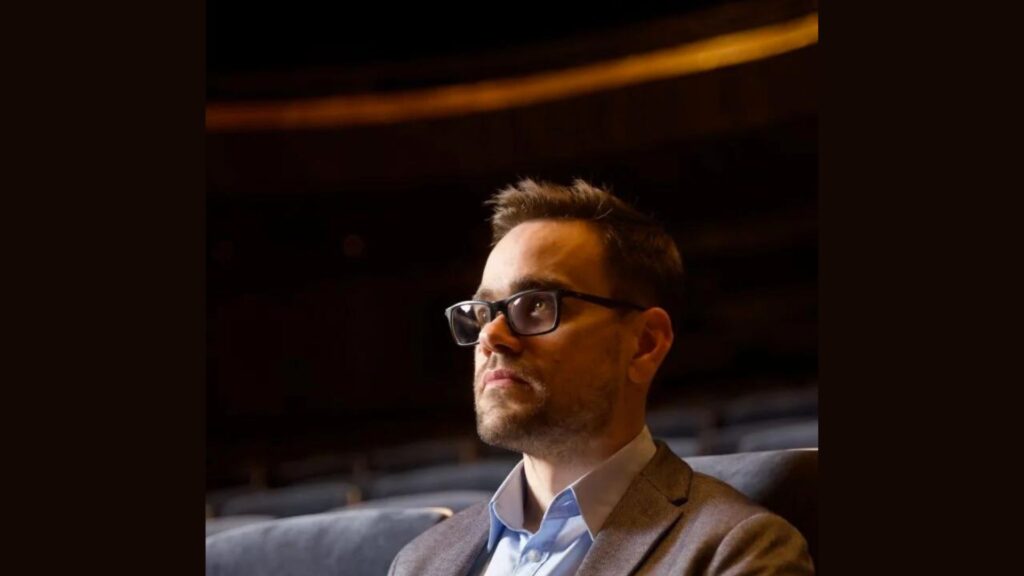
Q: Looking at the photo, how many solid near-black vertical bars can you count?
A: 2